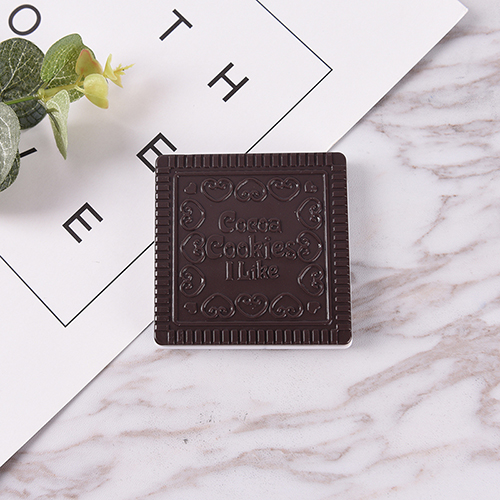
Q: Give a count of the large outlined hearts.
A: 12